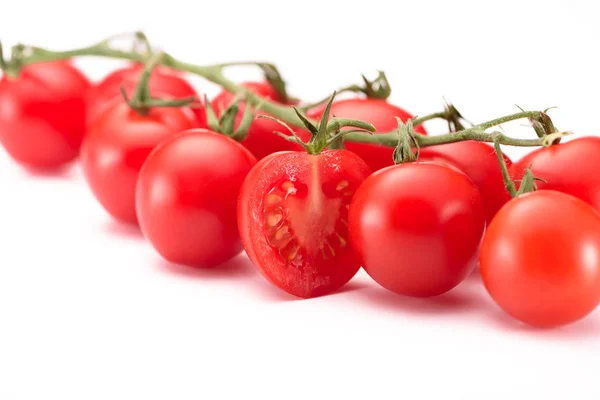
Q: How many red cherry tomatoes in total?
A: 11